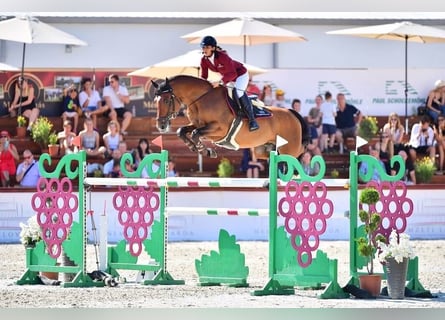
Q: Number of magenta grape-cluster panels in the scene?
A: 4